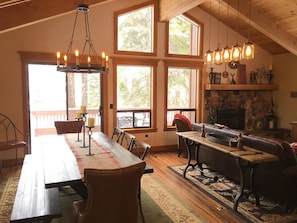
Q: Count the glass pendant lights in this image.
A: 5